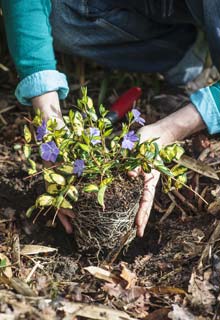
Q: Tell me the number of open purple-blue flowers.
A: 6